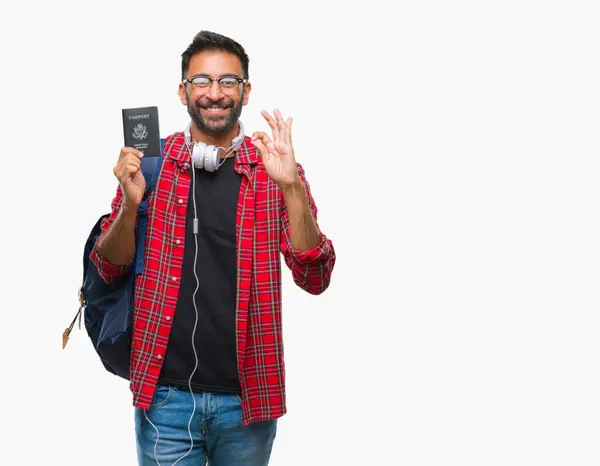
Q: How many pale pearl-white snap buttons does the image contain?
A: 5